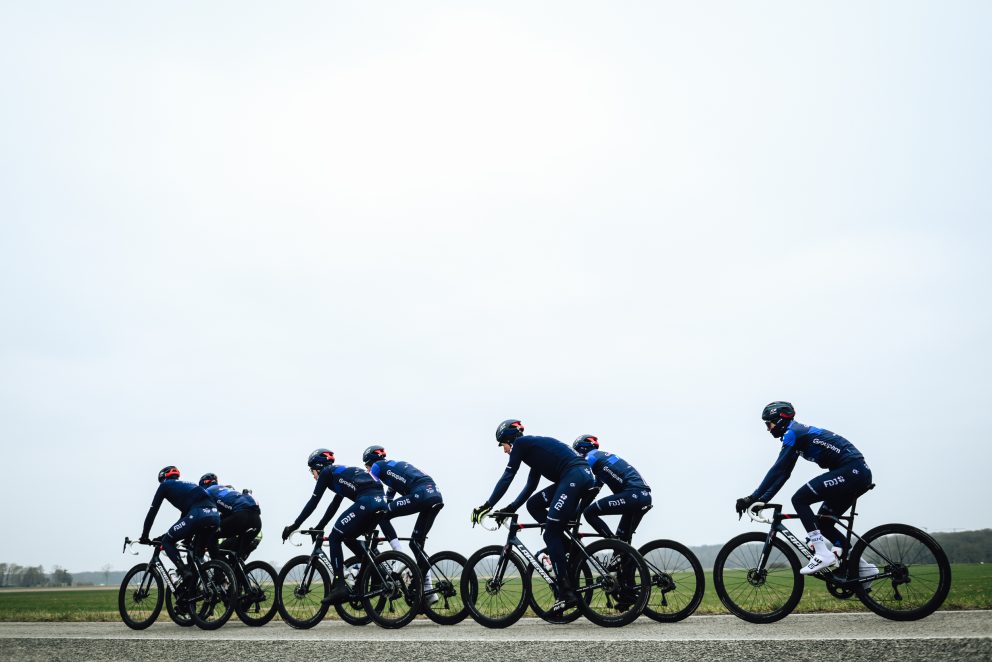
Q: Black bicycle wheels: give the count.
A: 14